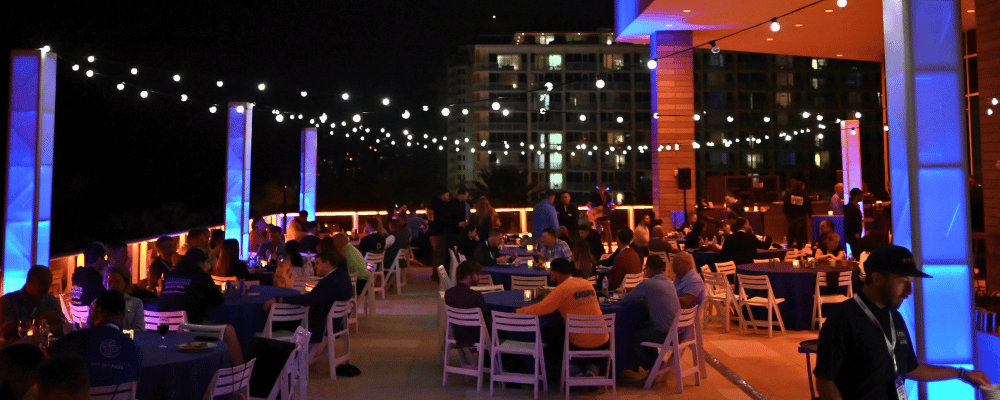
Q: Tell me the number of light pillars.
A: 5